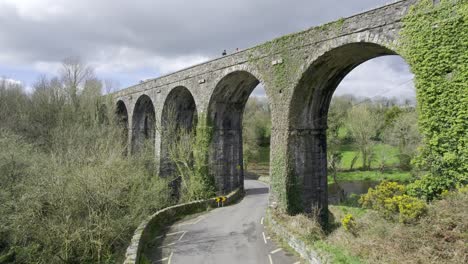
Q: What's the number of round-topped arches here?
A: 5